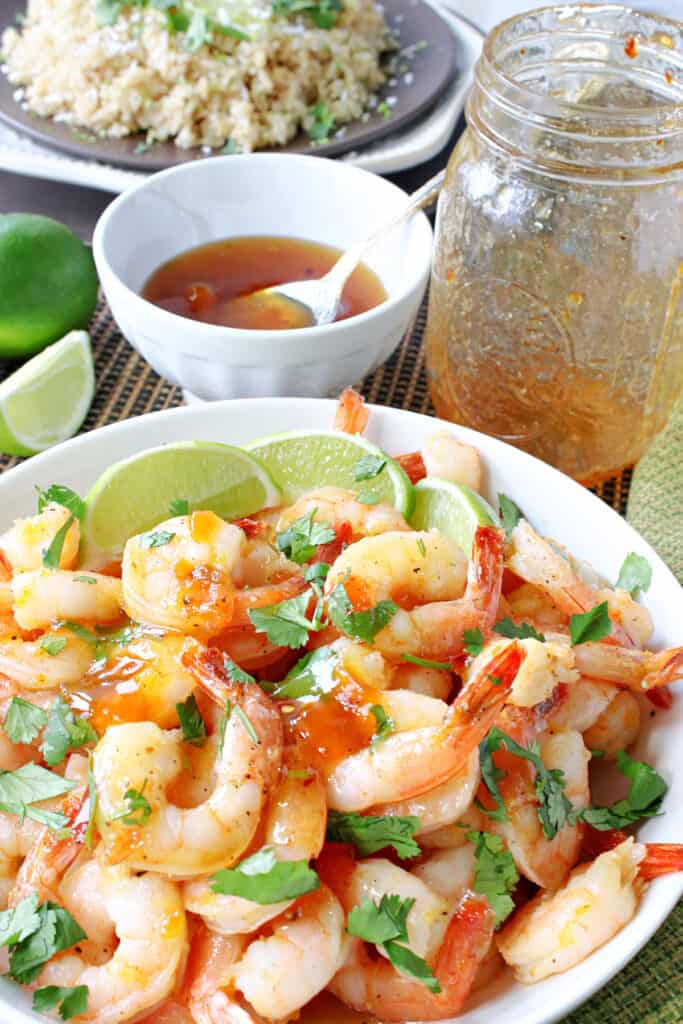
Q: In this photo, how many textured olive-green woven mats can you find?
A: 1